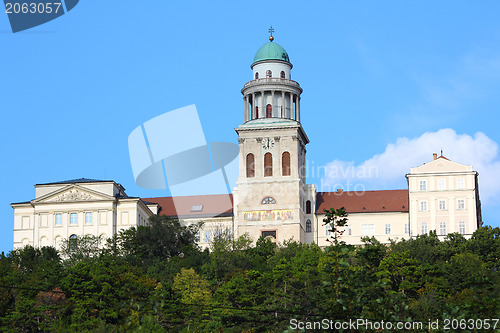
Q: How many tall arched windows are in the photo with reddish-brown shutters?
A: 3